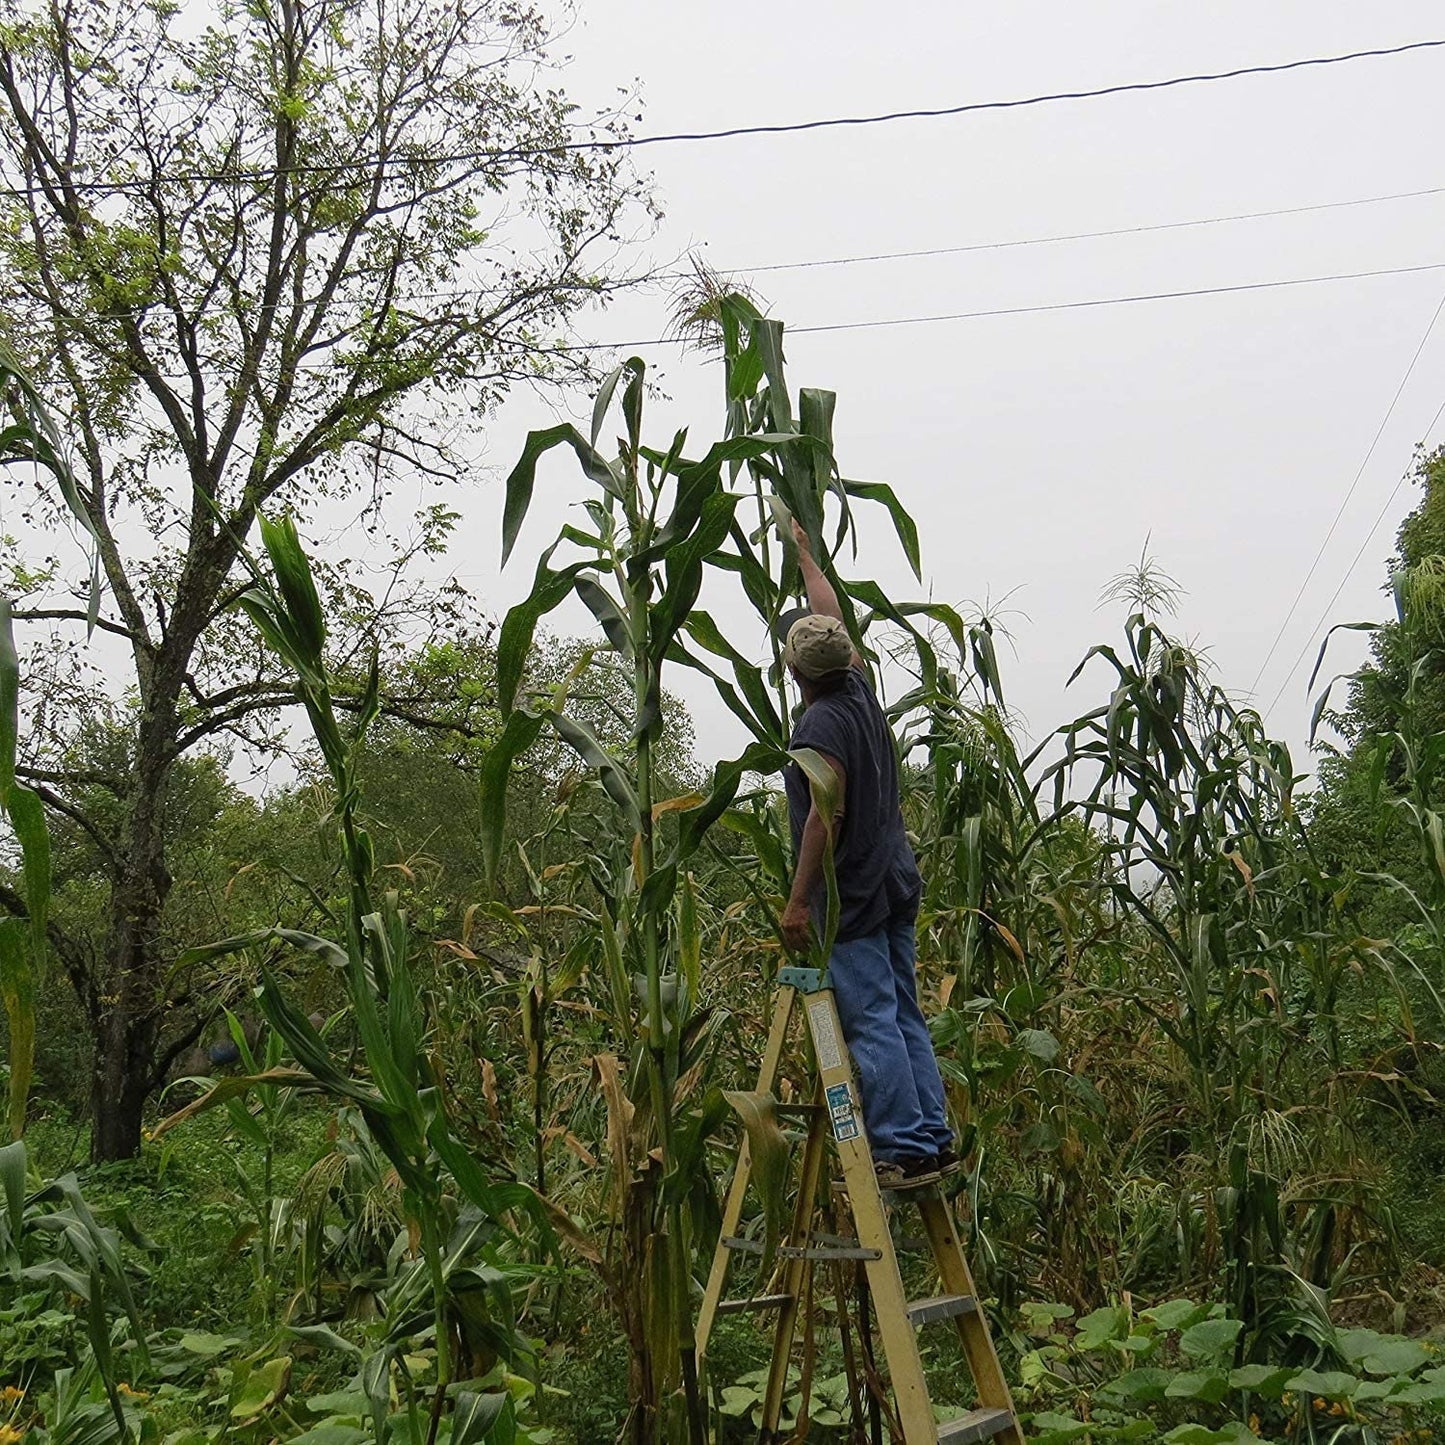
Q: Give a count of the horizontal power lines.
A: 3